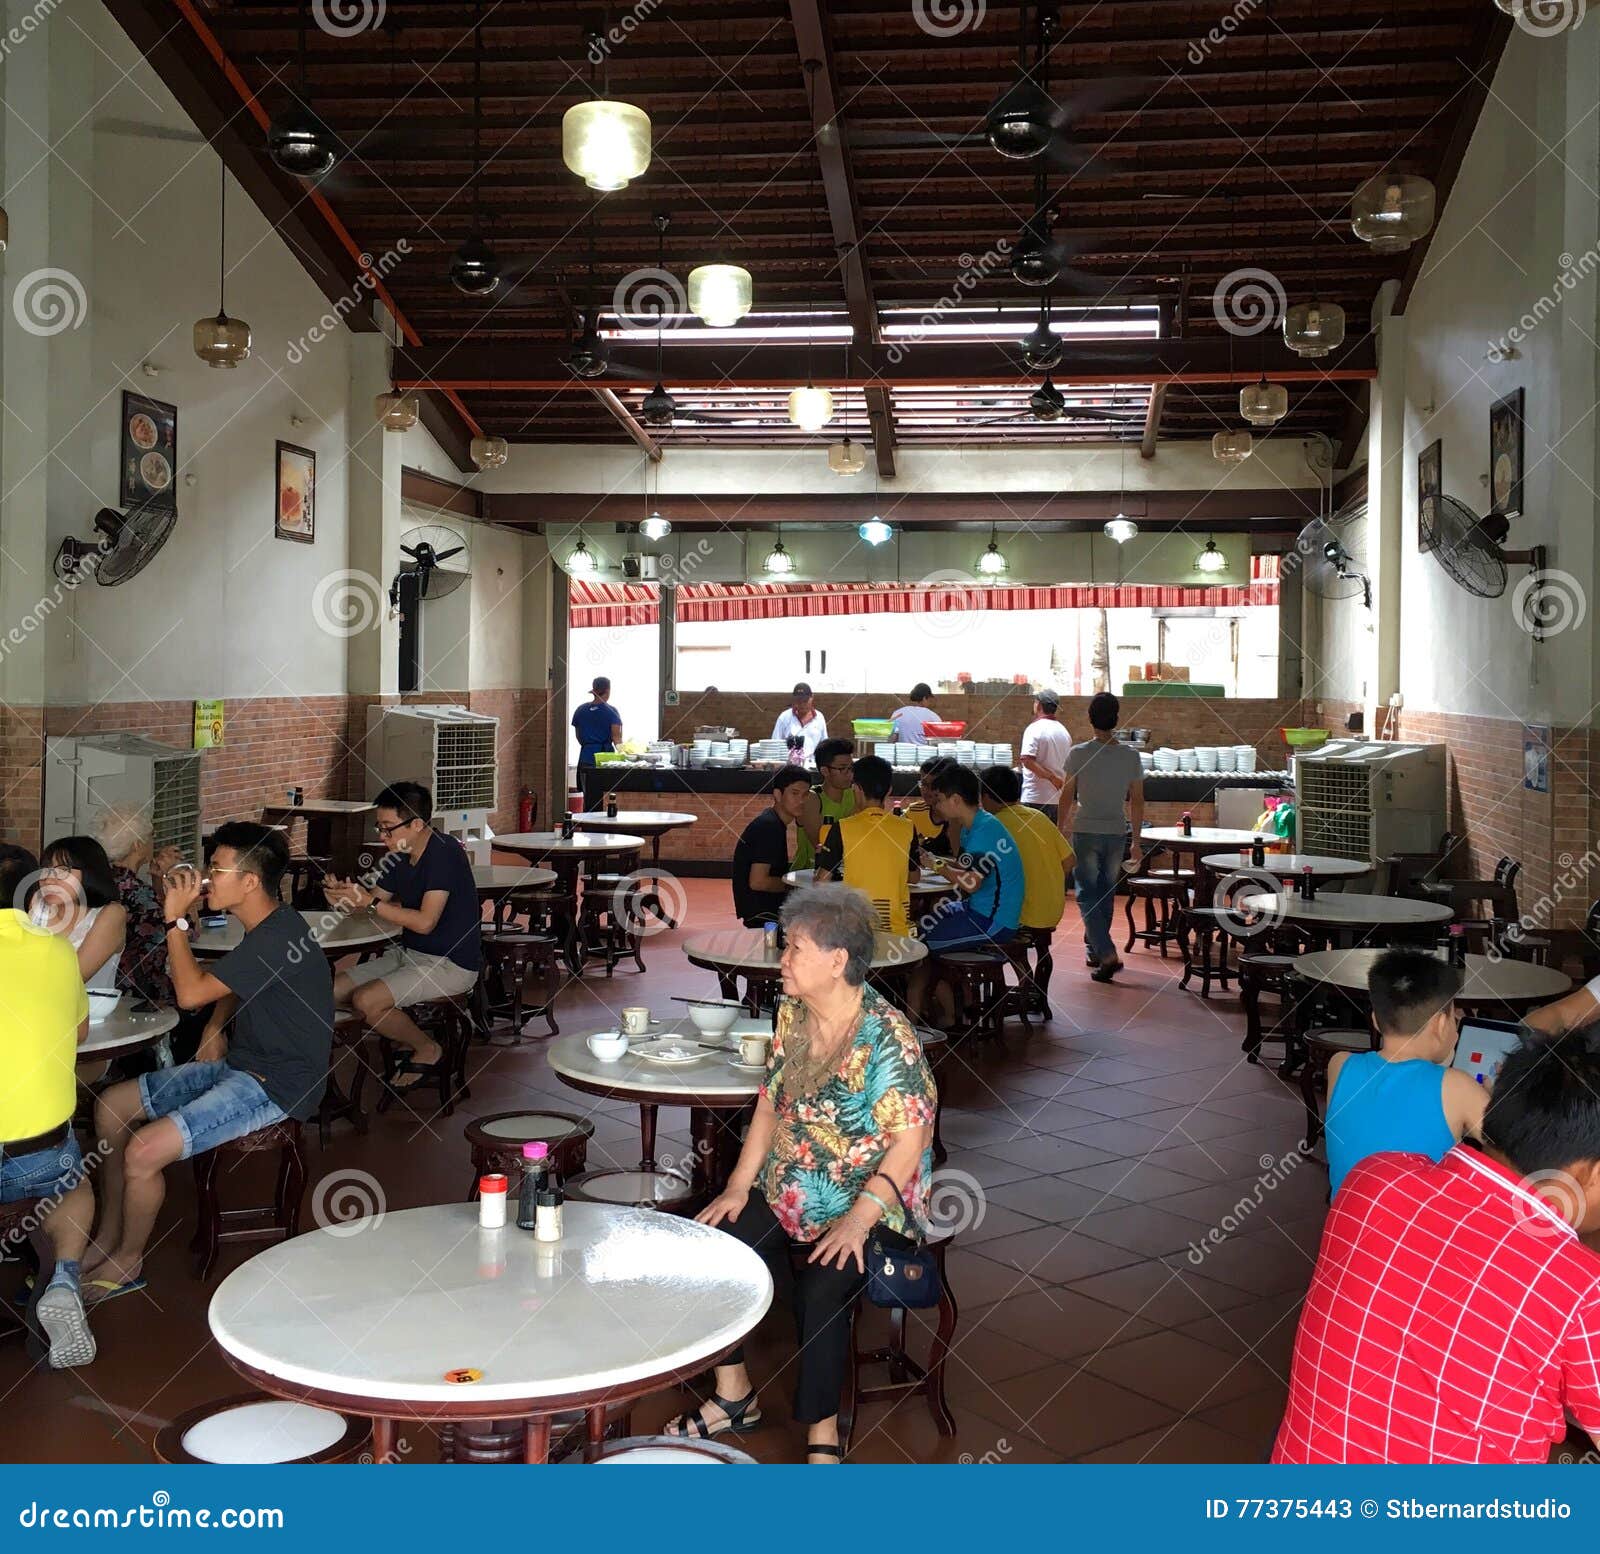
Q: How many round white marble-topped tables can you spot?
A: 13